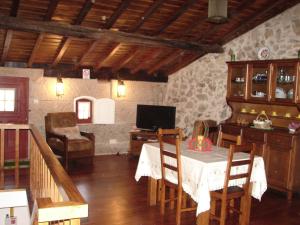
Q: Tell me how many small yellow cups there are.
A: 6